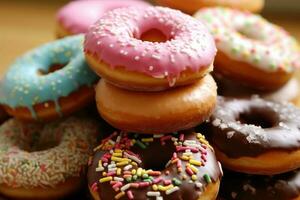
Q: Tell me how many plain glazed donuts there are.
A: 1